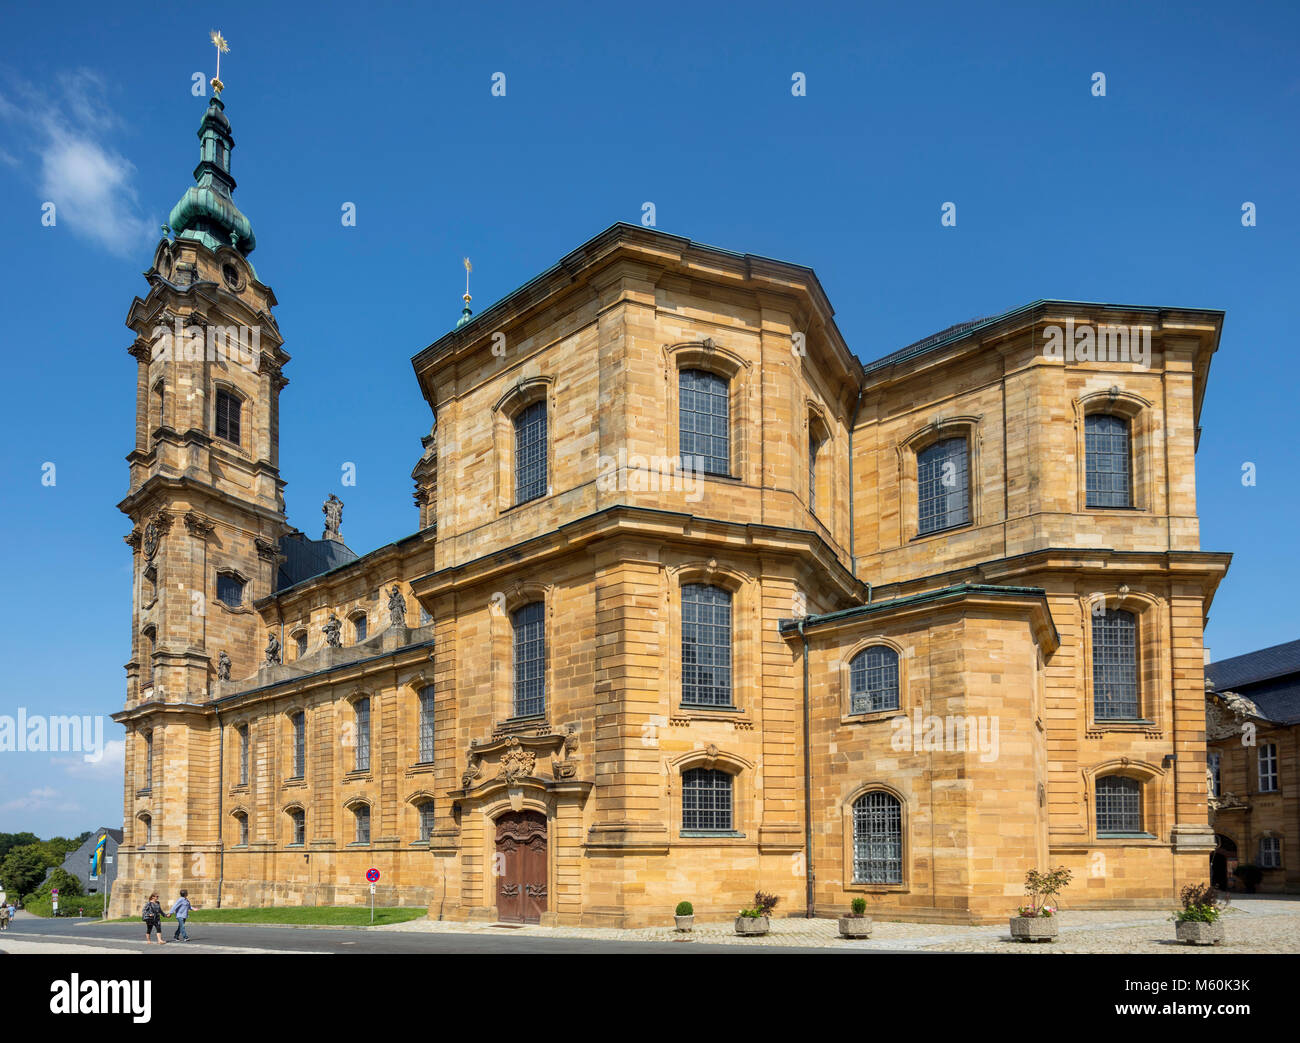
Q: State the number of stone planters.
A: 5